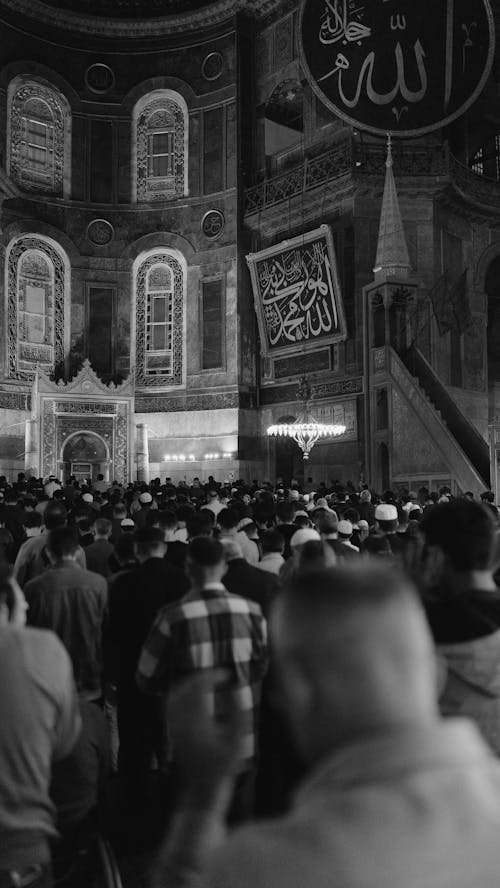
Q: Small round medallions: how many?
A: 4